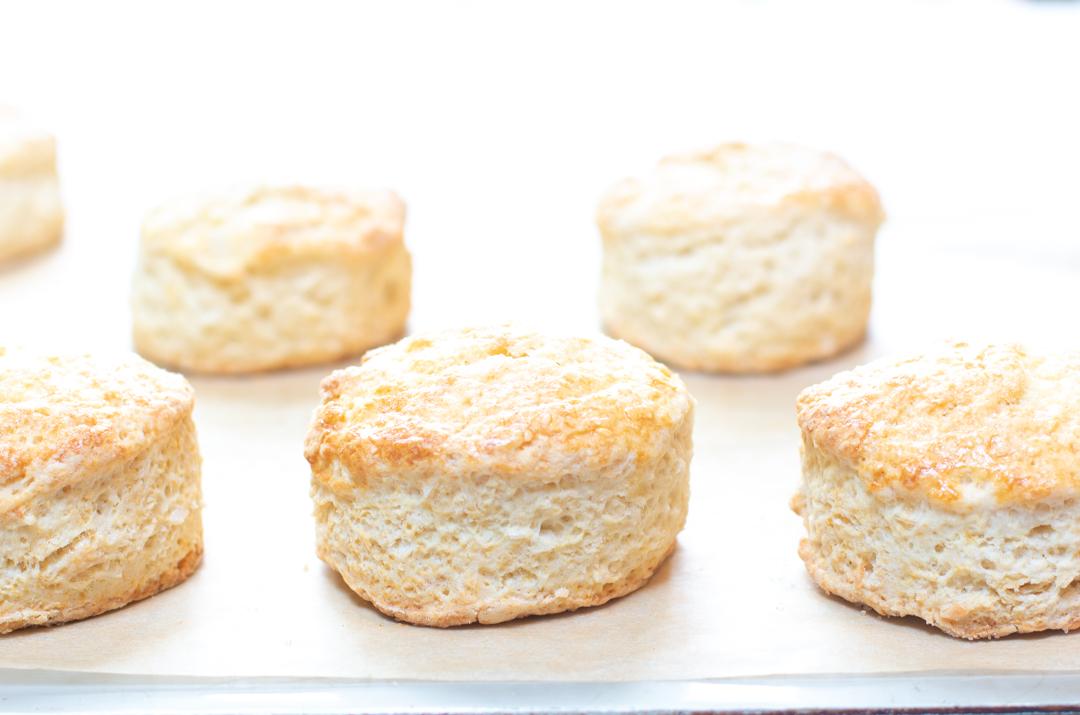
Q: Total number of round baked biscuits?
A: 6